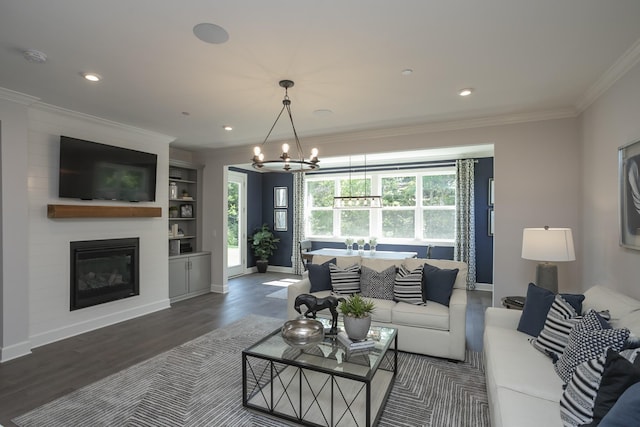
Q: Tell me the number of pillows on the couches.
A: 10